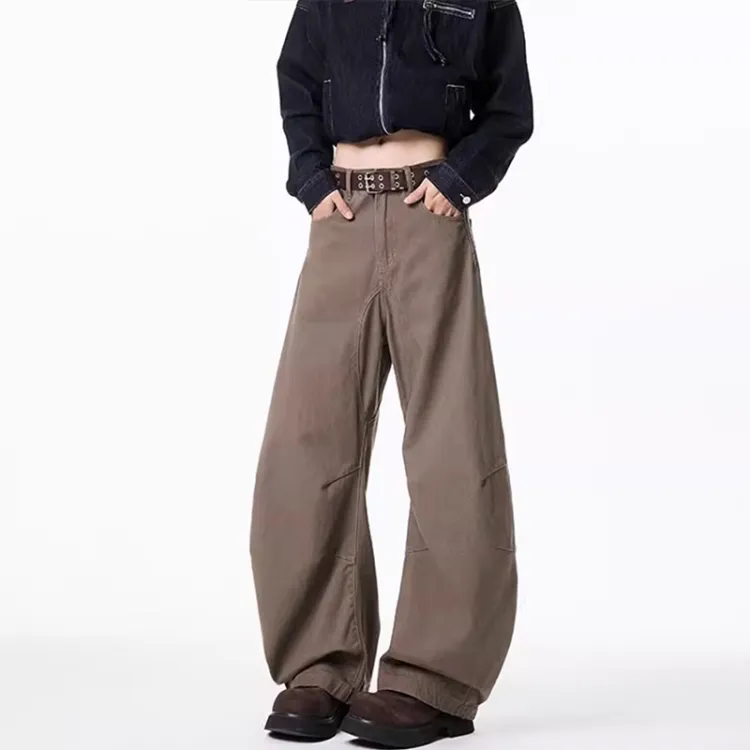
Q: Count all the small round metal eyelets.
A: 13